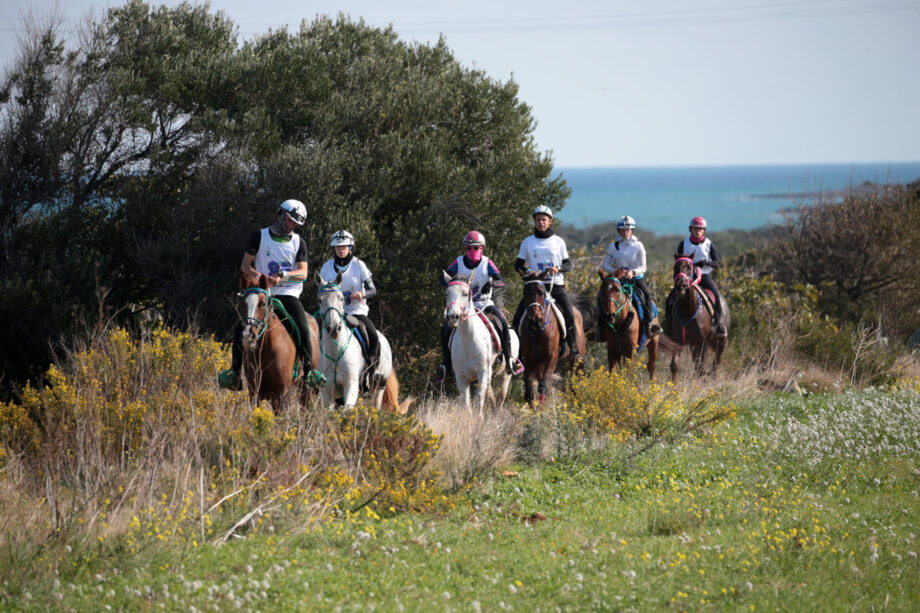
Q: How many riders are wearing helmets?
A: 6